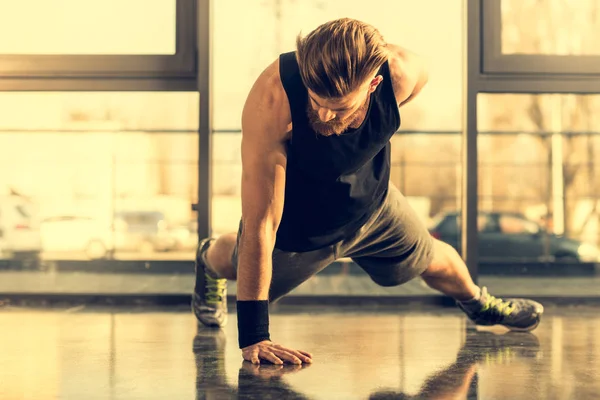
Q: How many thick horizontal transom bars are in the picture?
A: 2